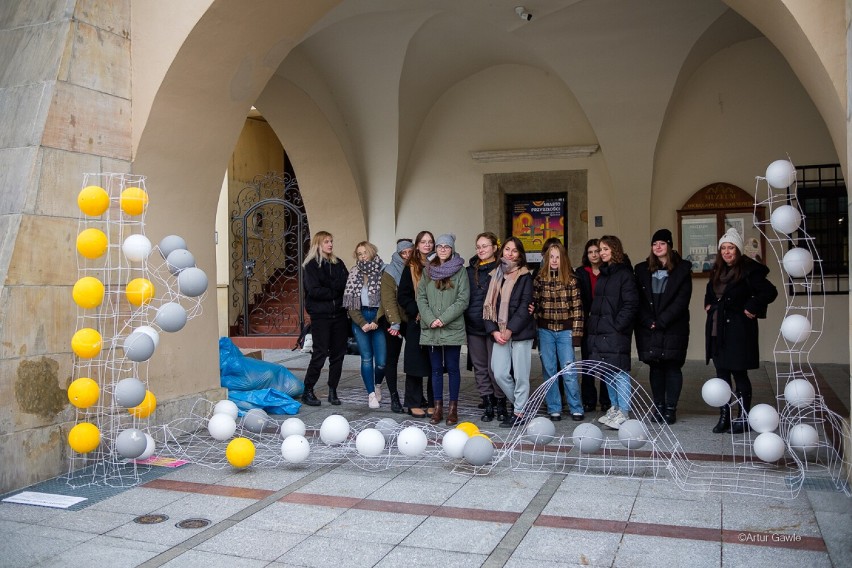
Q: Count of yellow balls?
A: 12